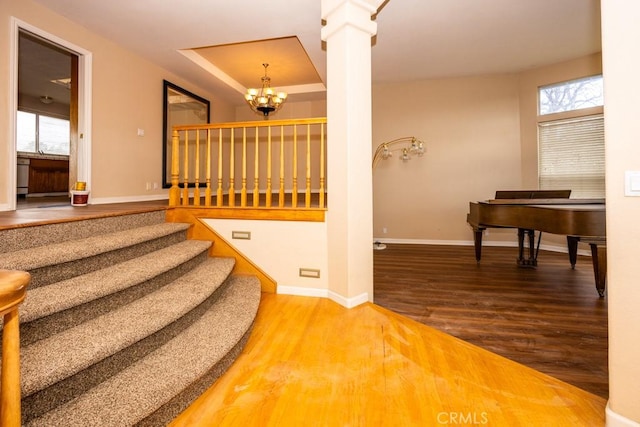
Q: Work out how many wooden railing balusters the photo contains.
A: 12